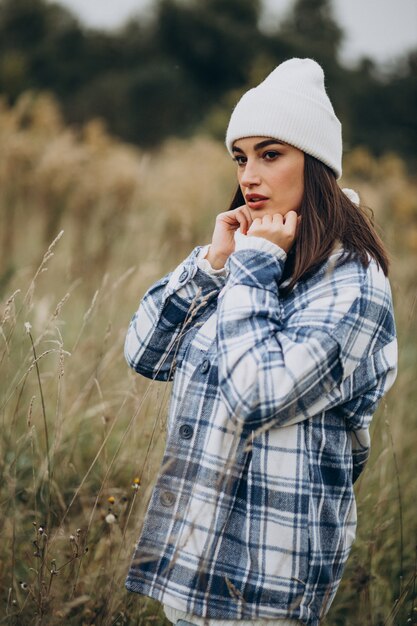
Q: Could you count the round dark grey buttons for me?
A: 4